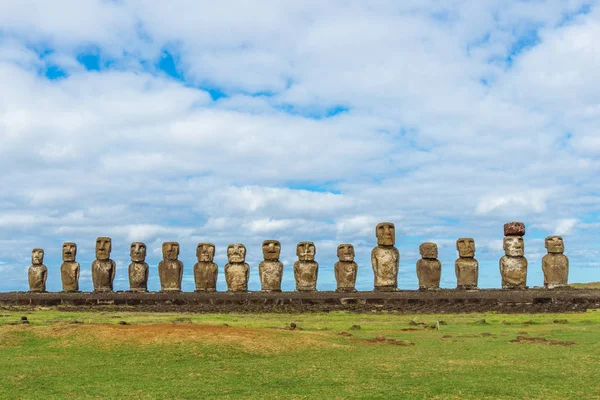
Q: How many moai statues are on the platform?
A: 15